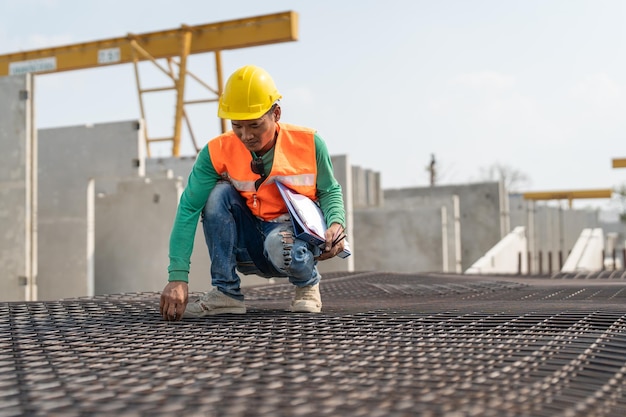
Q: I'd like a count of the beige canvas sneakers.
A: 2